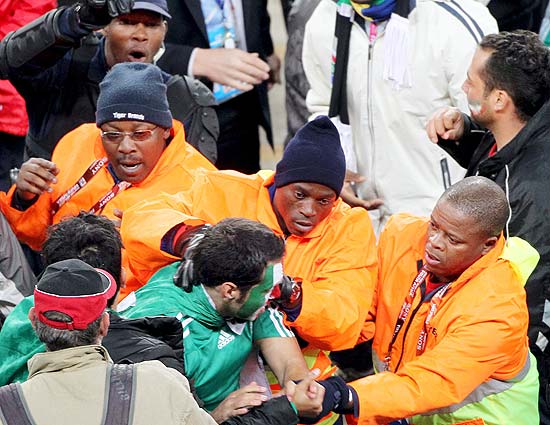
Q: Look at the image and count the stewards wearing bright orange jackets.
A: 3